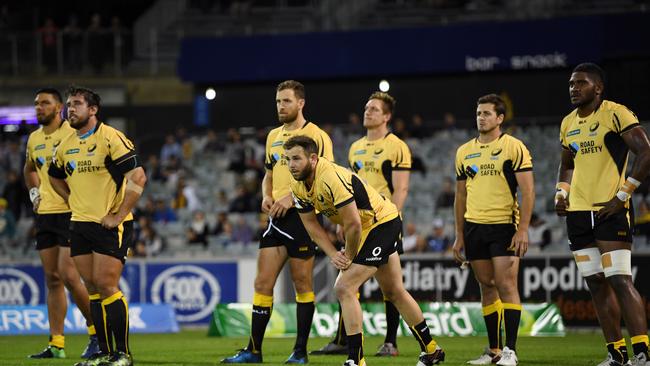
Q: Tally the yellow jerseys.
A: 7